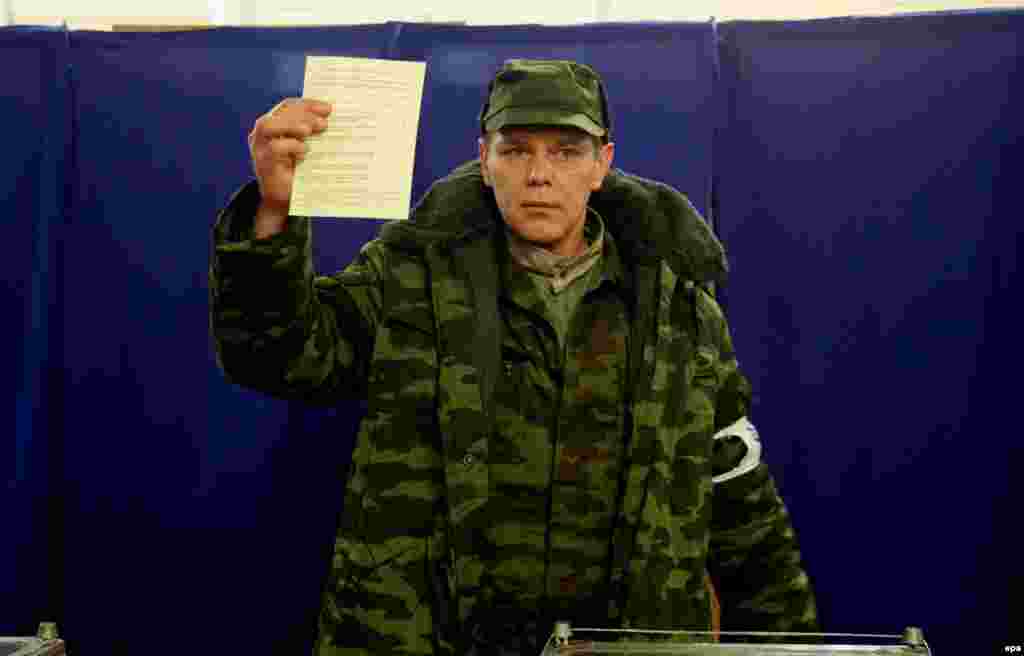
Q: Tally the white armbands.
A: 1